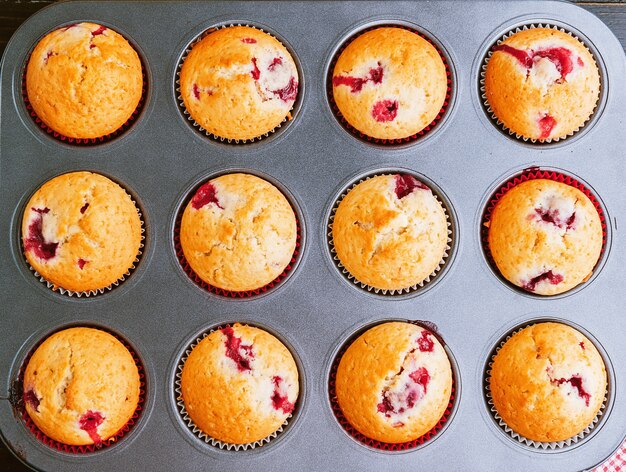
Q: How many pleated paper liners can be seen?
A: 12